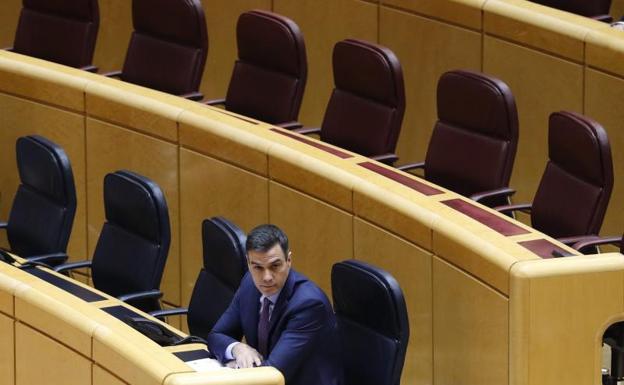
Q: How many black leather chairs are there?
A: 4